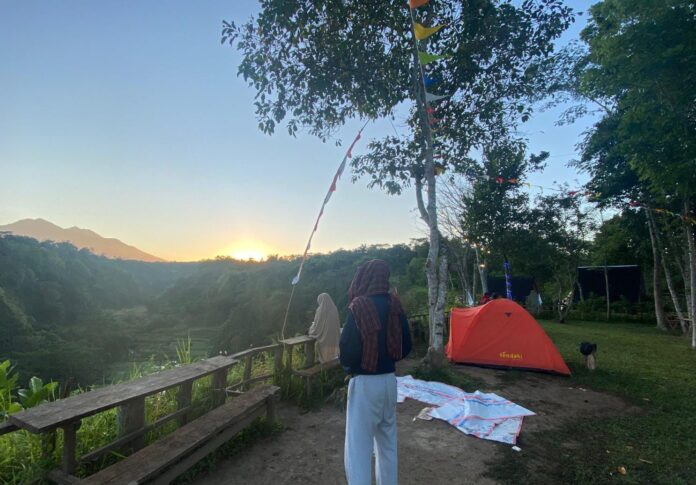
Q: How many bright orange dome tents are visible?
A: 1